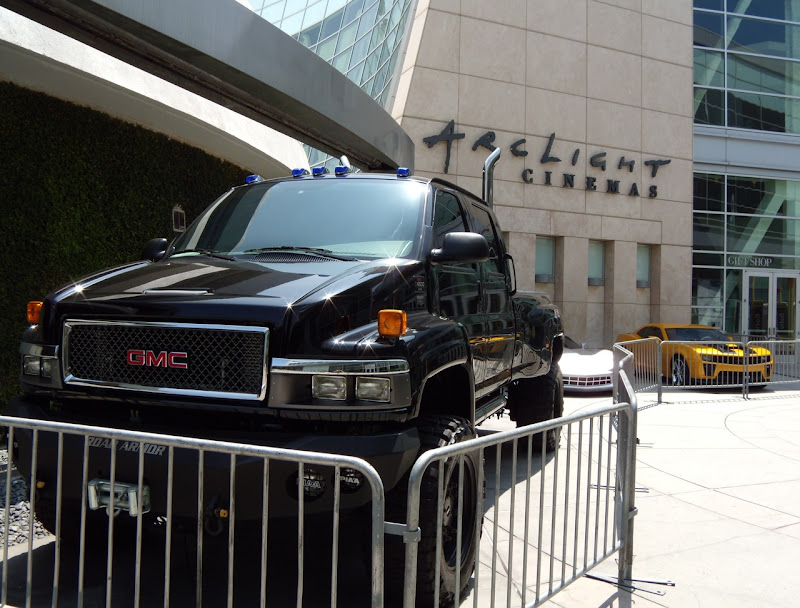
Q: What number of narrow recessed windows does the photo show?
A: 3